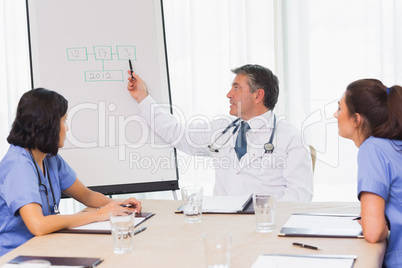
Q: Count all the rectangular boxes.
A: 4